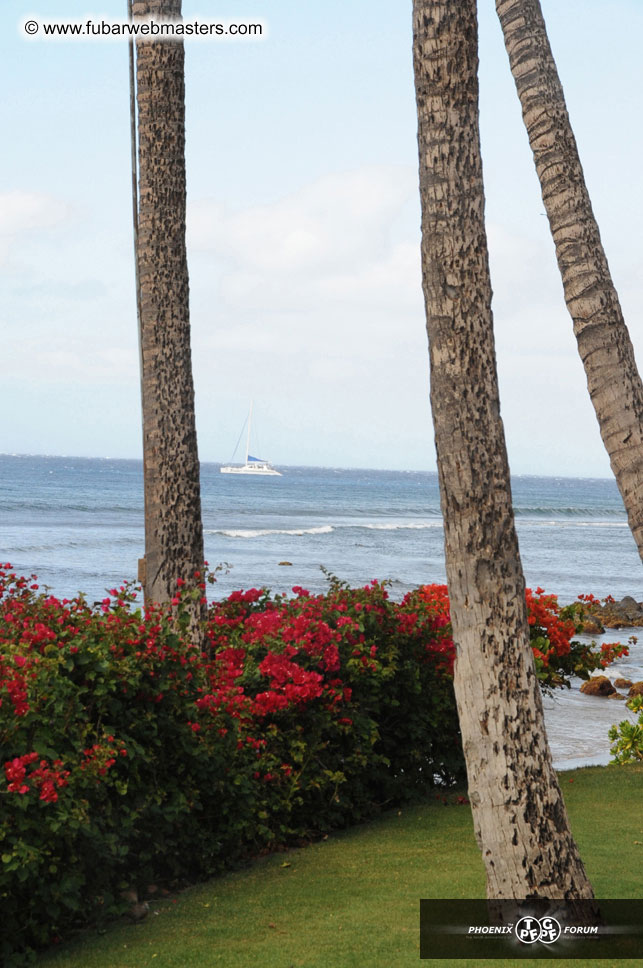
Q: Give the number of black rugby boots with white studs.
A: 0